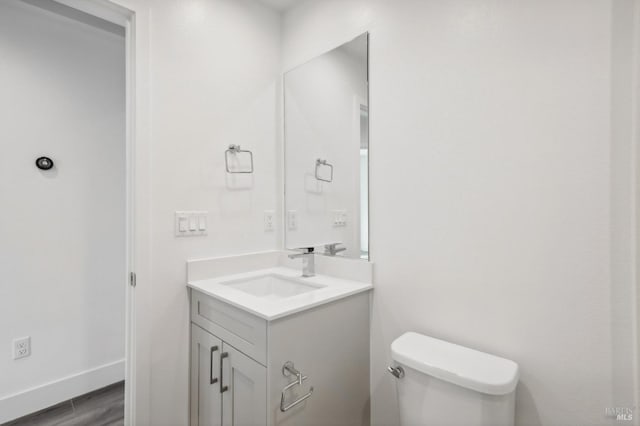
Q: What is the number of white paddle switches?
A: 3